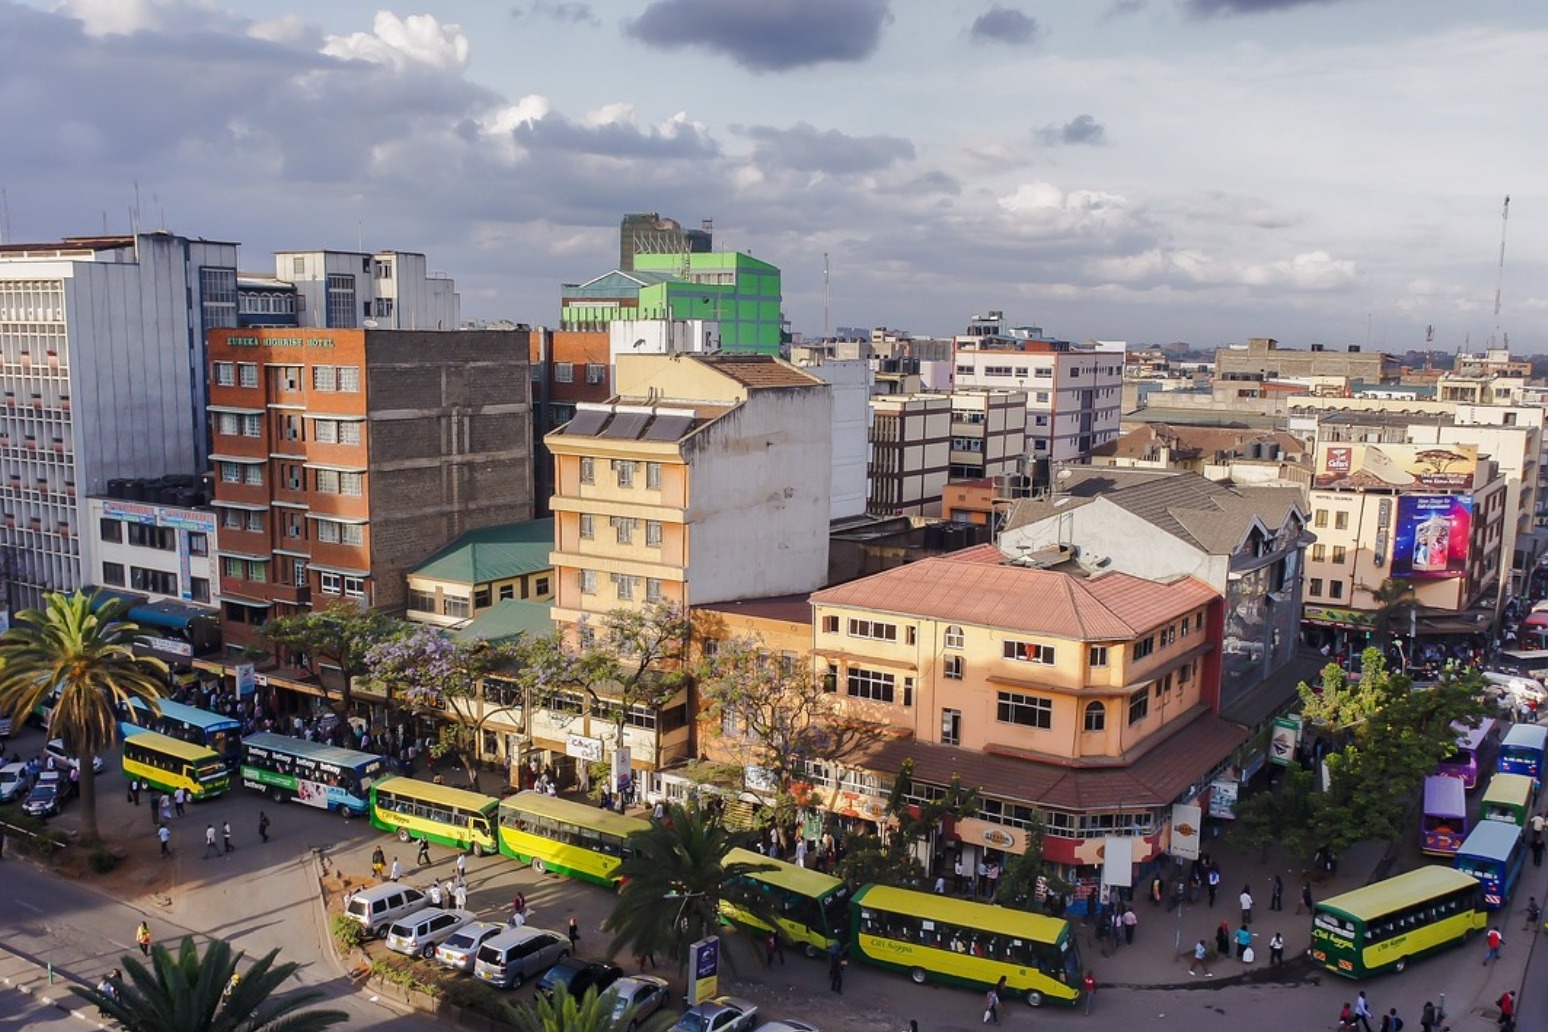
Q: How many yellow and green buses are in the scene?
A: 7